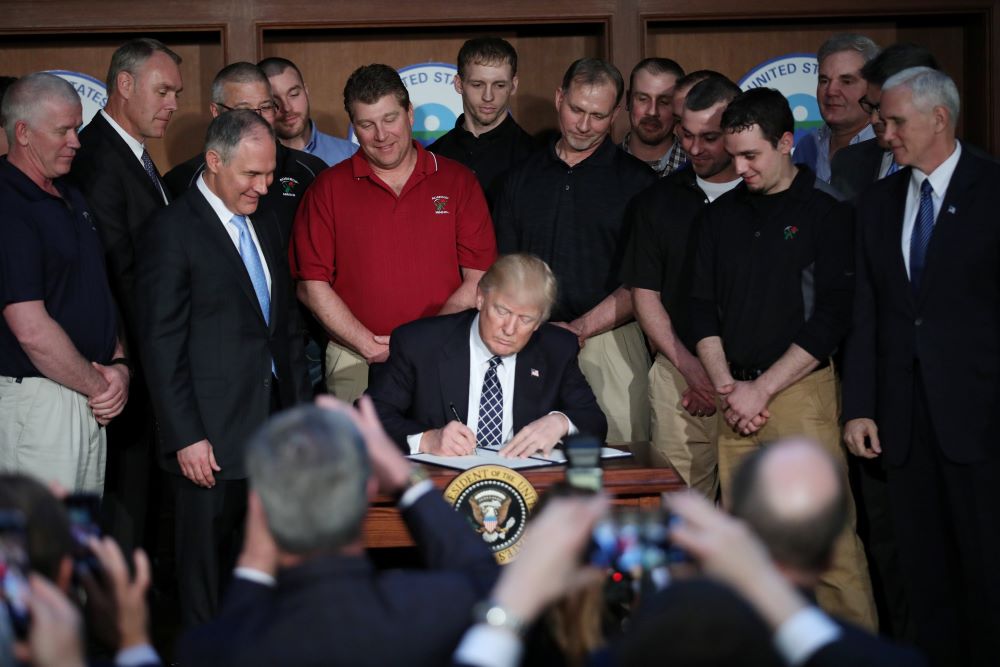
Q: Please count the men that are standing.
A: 15